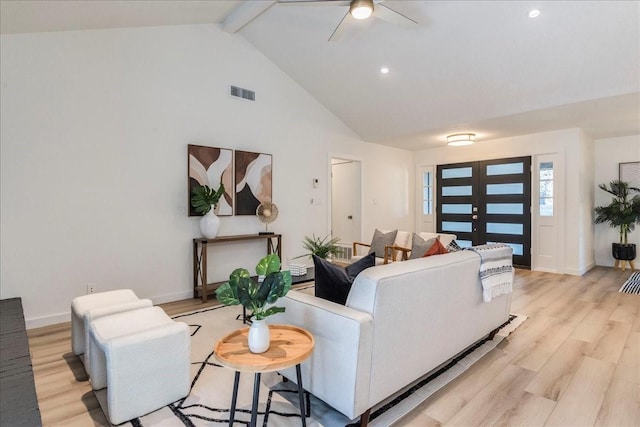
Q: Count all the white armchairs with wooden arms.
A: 2